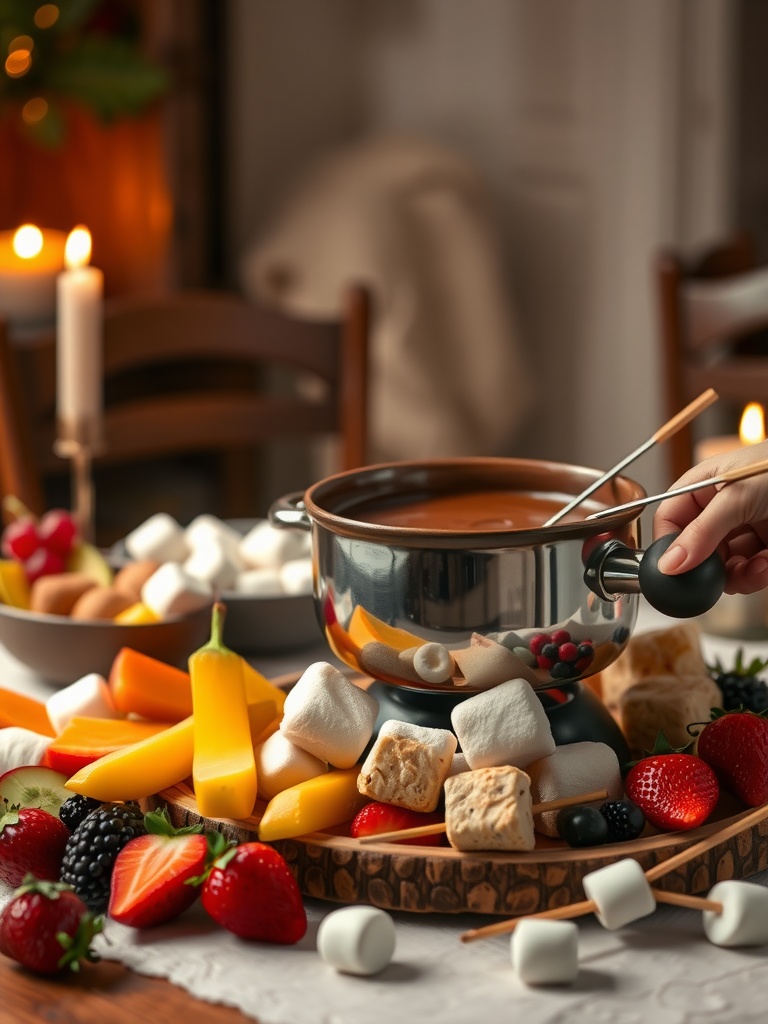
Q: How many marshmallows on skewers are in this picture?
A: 3